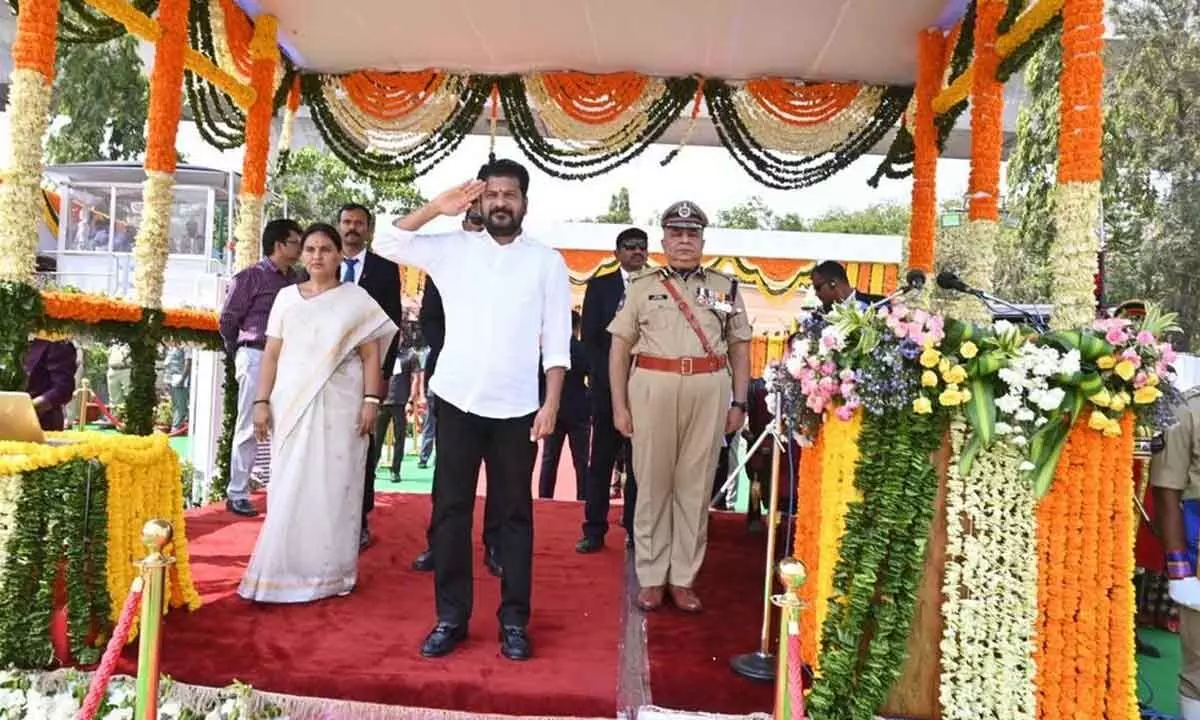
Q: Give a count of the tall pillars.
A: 6